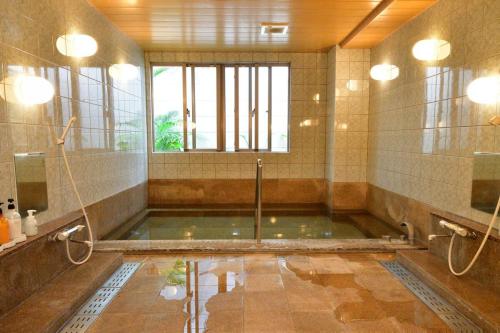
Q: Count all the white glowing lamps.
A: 6